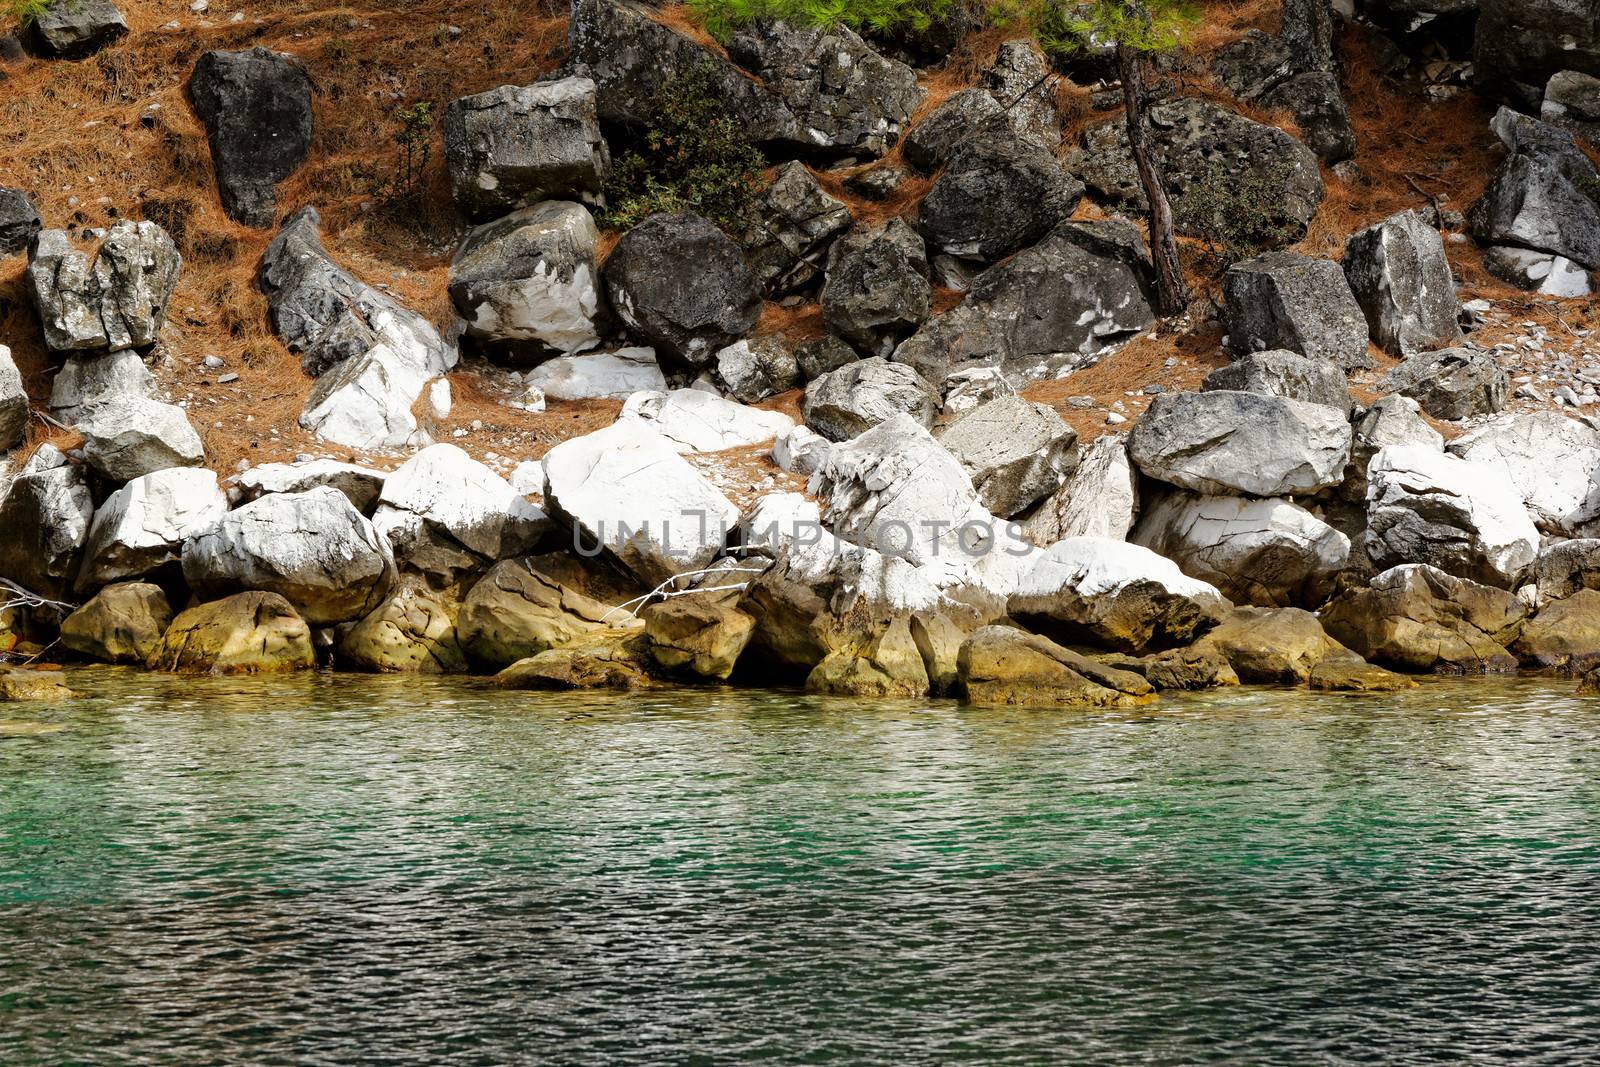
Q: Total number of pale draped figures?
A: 0